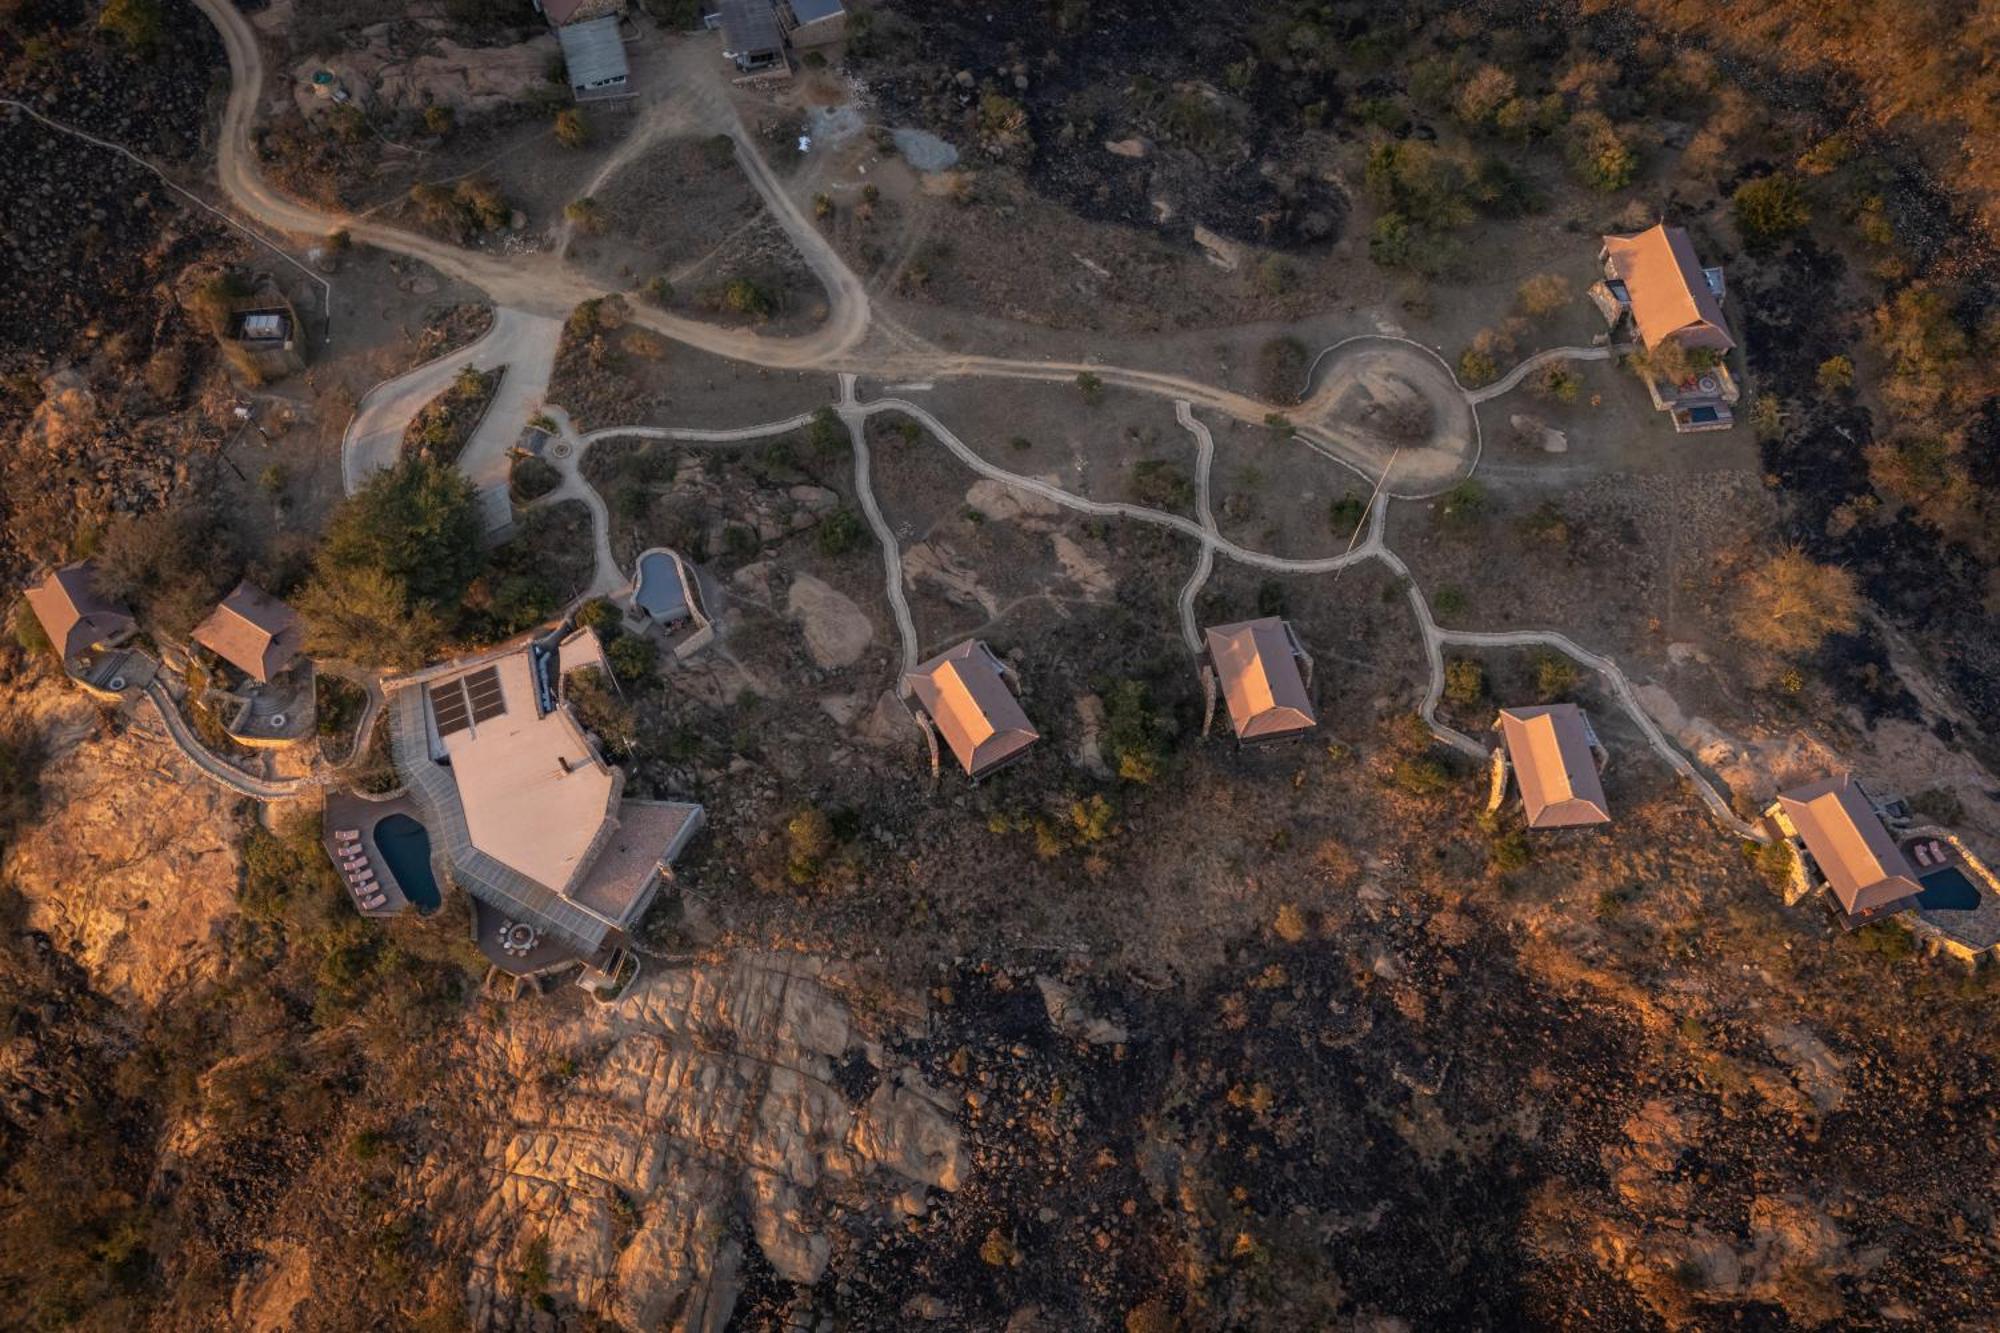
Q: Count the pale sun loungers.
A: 8